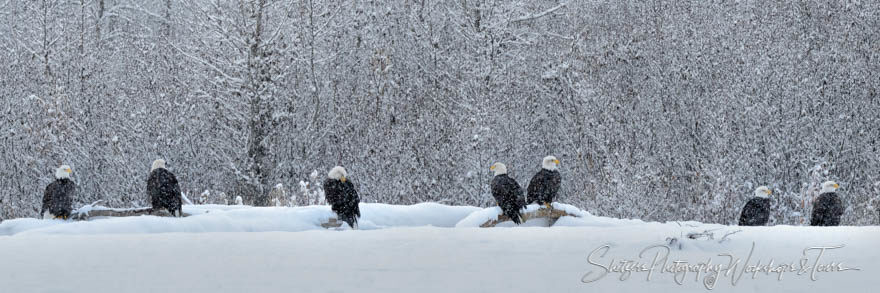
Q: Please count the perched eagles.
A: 7